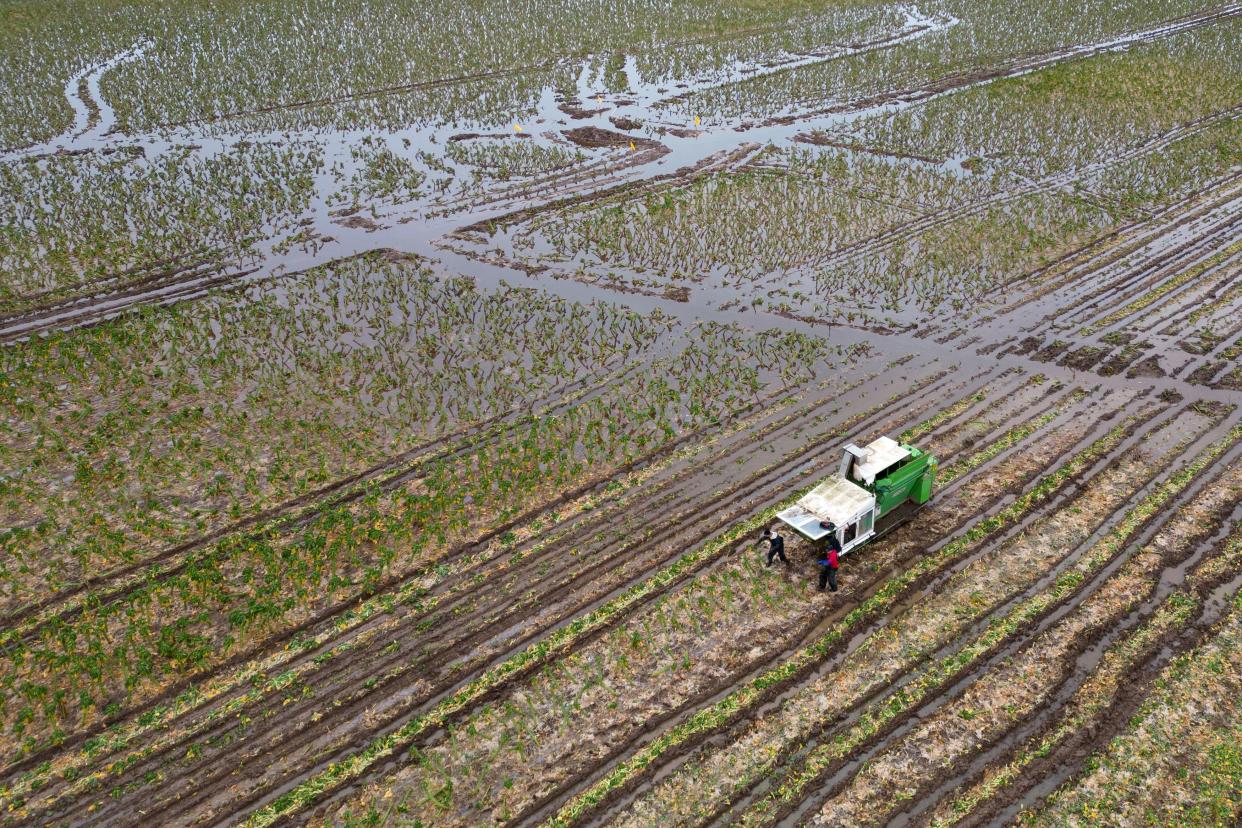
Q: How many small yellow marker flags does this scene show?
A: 4